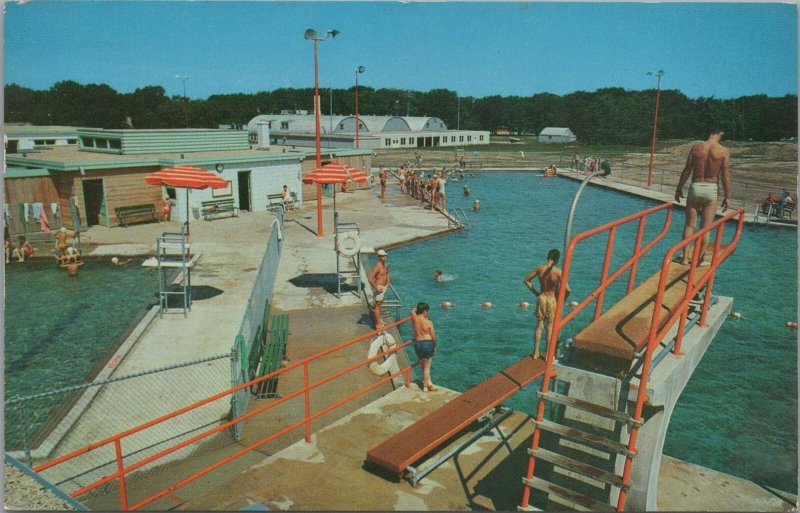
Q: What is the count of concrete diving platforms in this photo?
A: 1